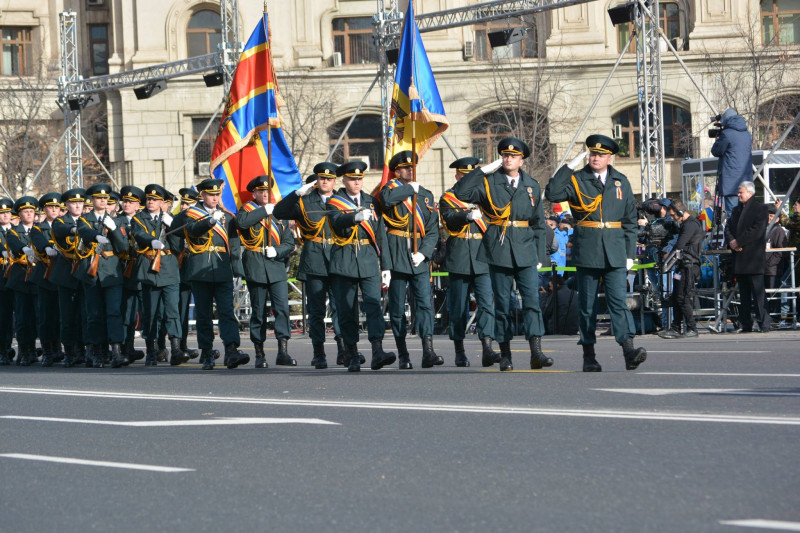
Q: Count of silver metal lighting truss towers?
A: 4